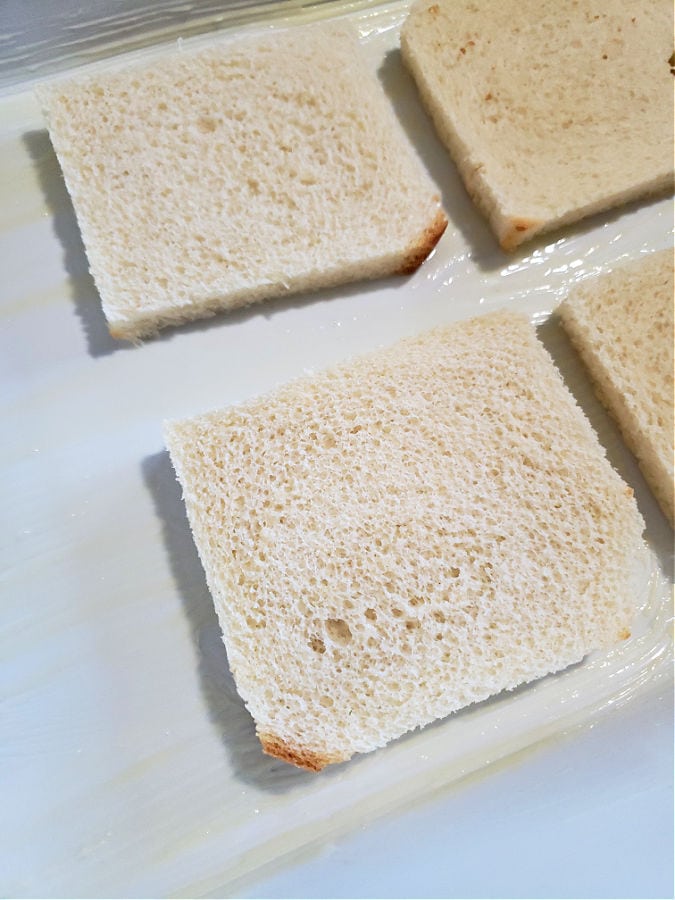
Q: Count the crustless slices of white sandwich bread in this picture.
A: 4